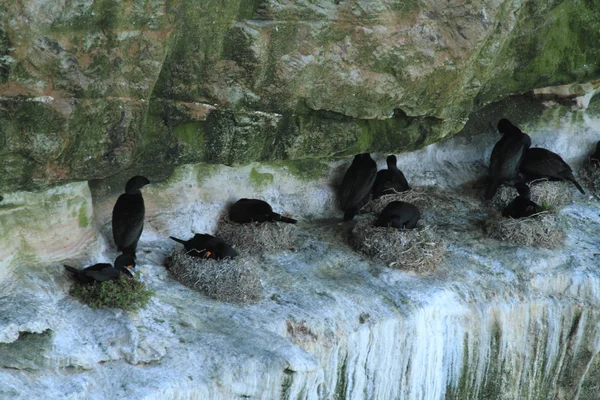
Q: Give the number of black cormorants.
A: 11